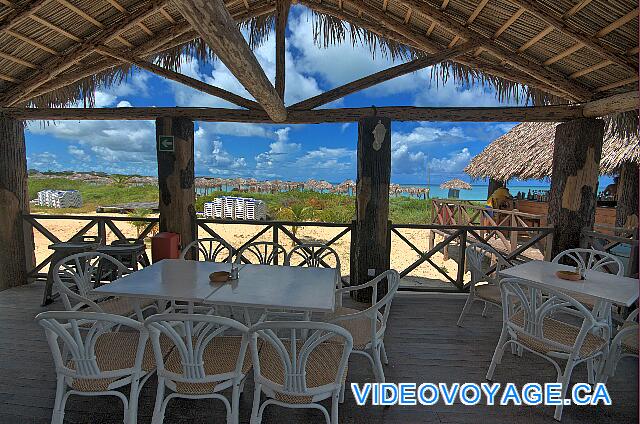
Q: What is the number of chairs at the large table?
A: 8